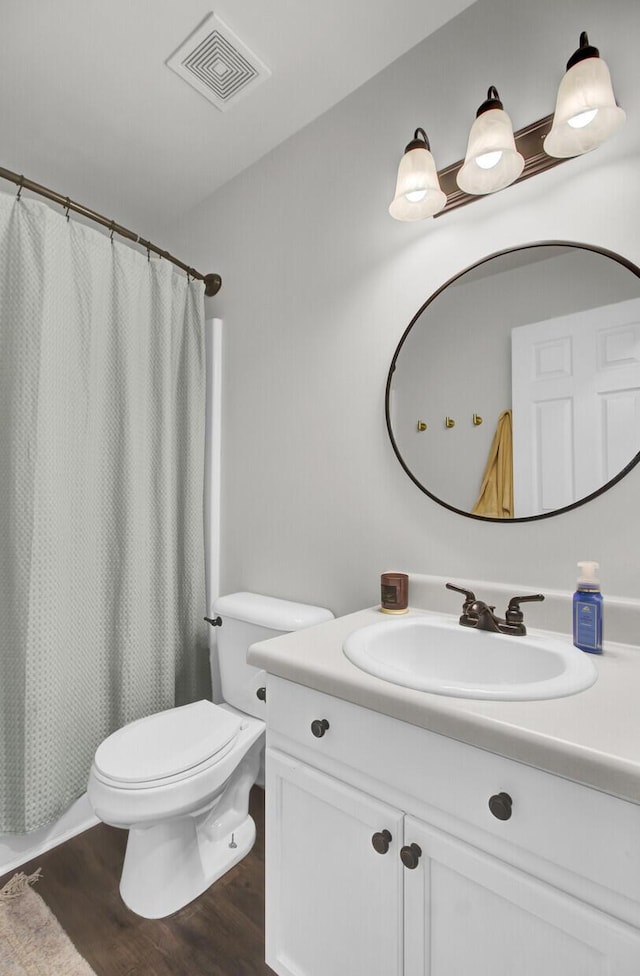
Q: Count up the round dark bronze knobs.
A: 4